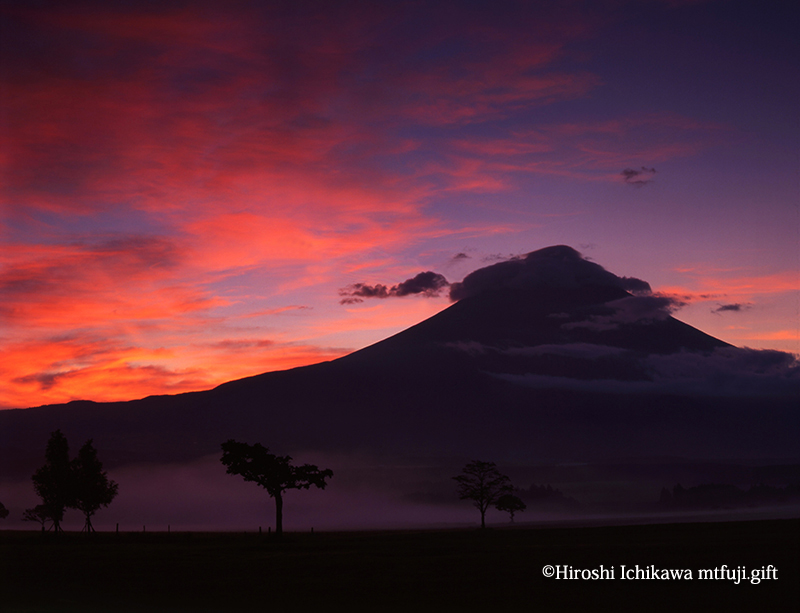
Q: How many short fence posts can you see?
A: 6